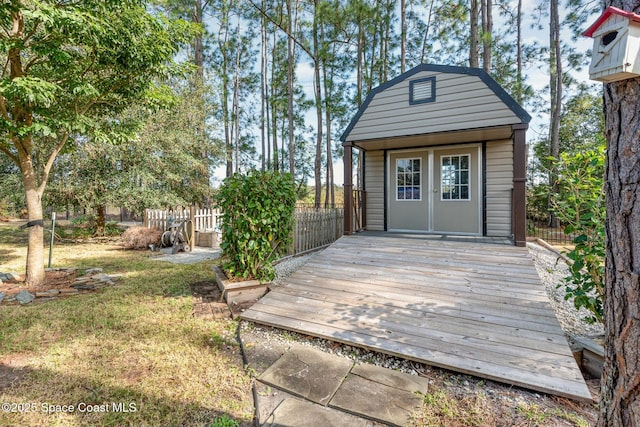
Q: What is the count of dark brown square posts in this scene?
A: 2